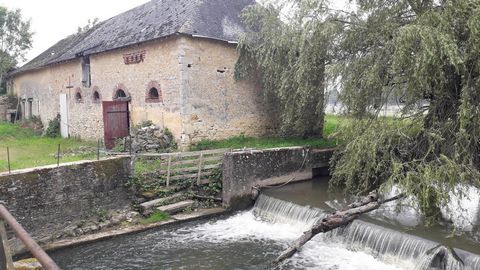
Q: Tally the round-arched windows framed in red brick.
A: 4